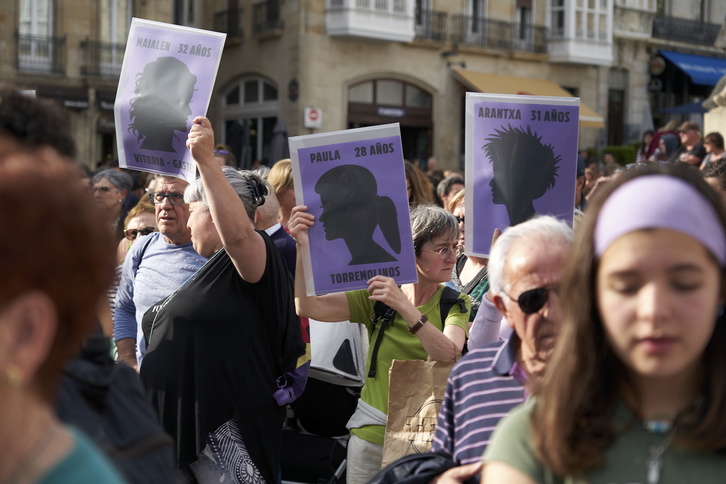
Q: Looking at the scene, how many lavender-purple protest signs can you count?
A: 3